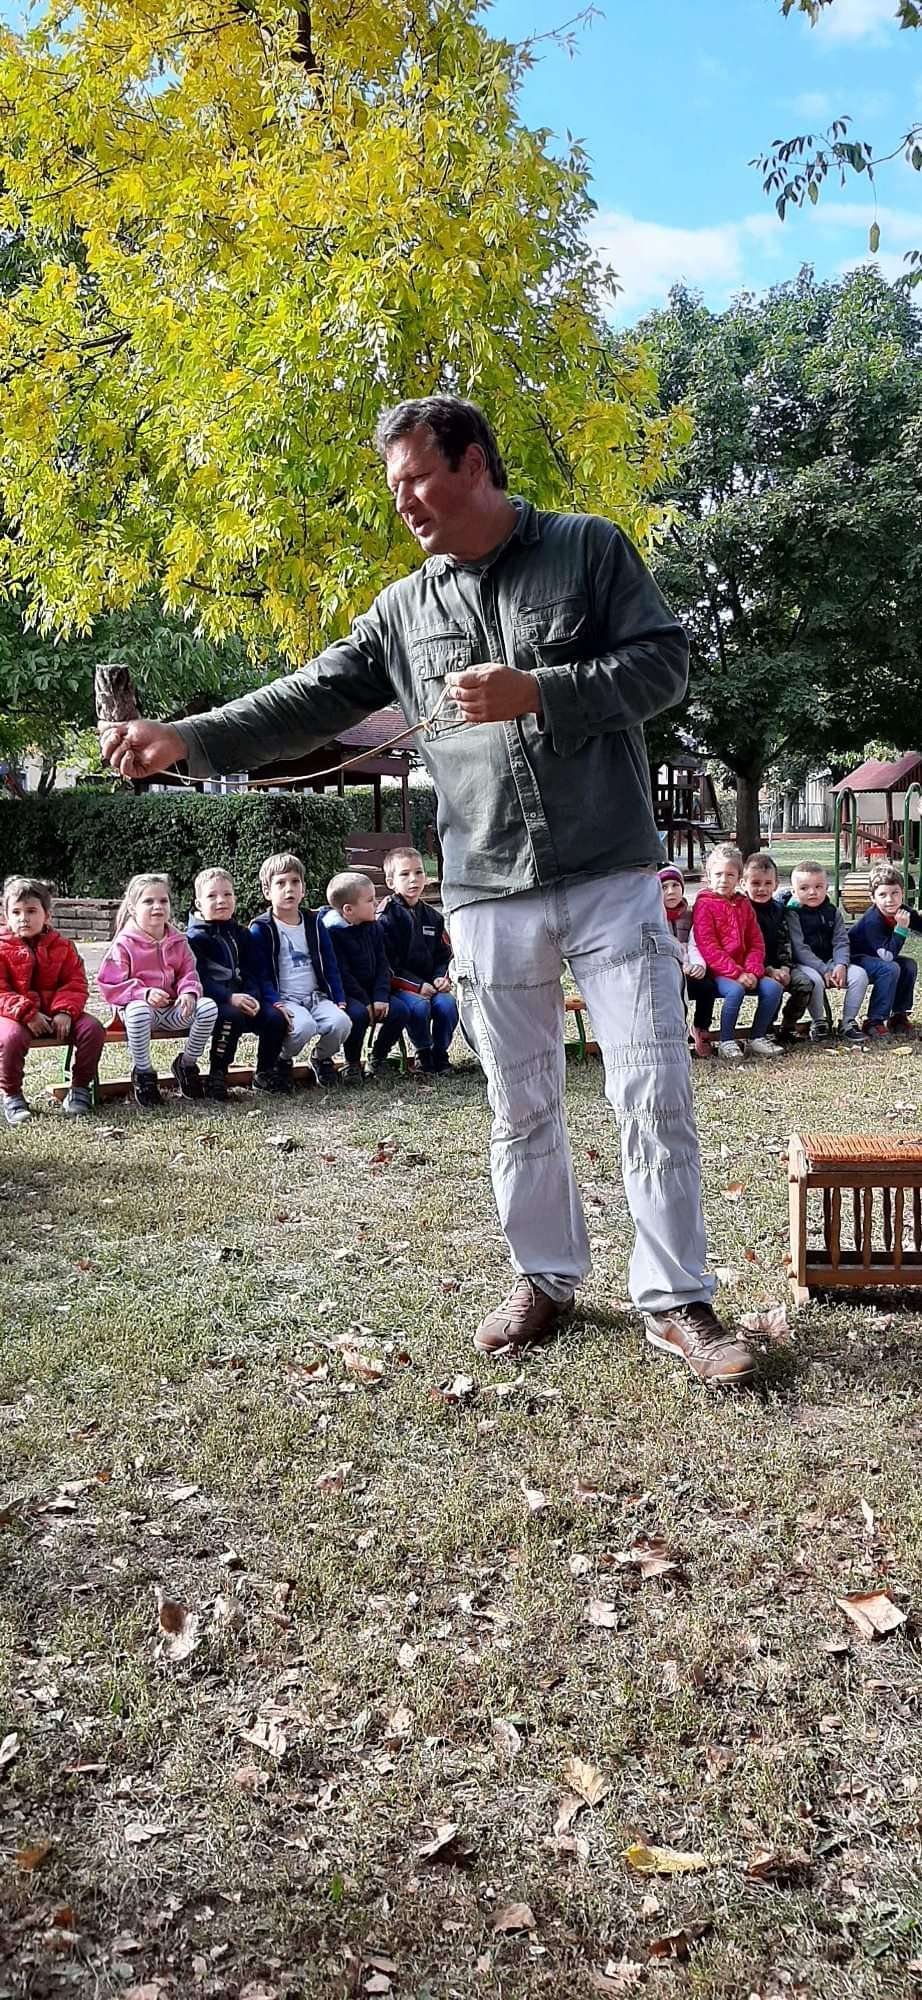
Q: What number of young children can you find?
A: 11